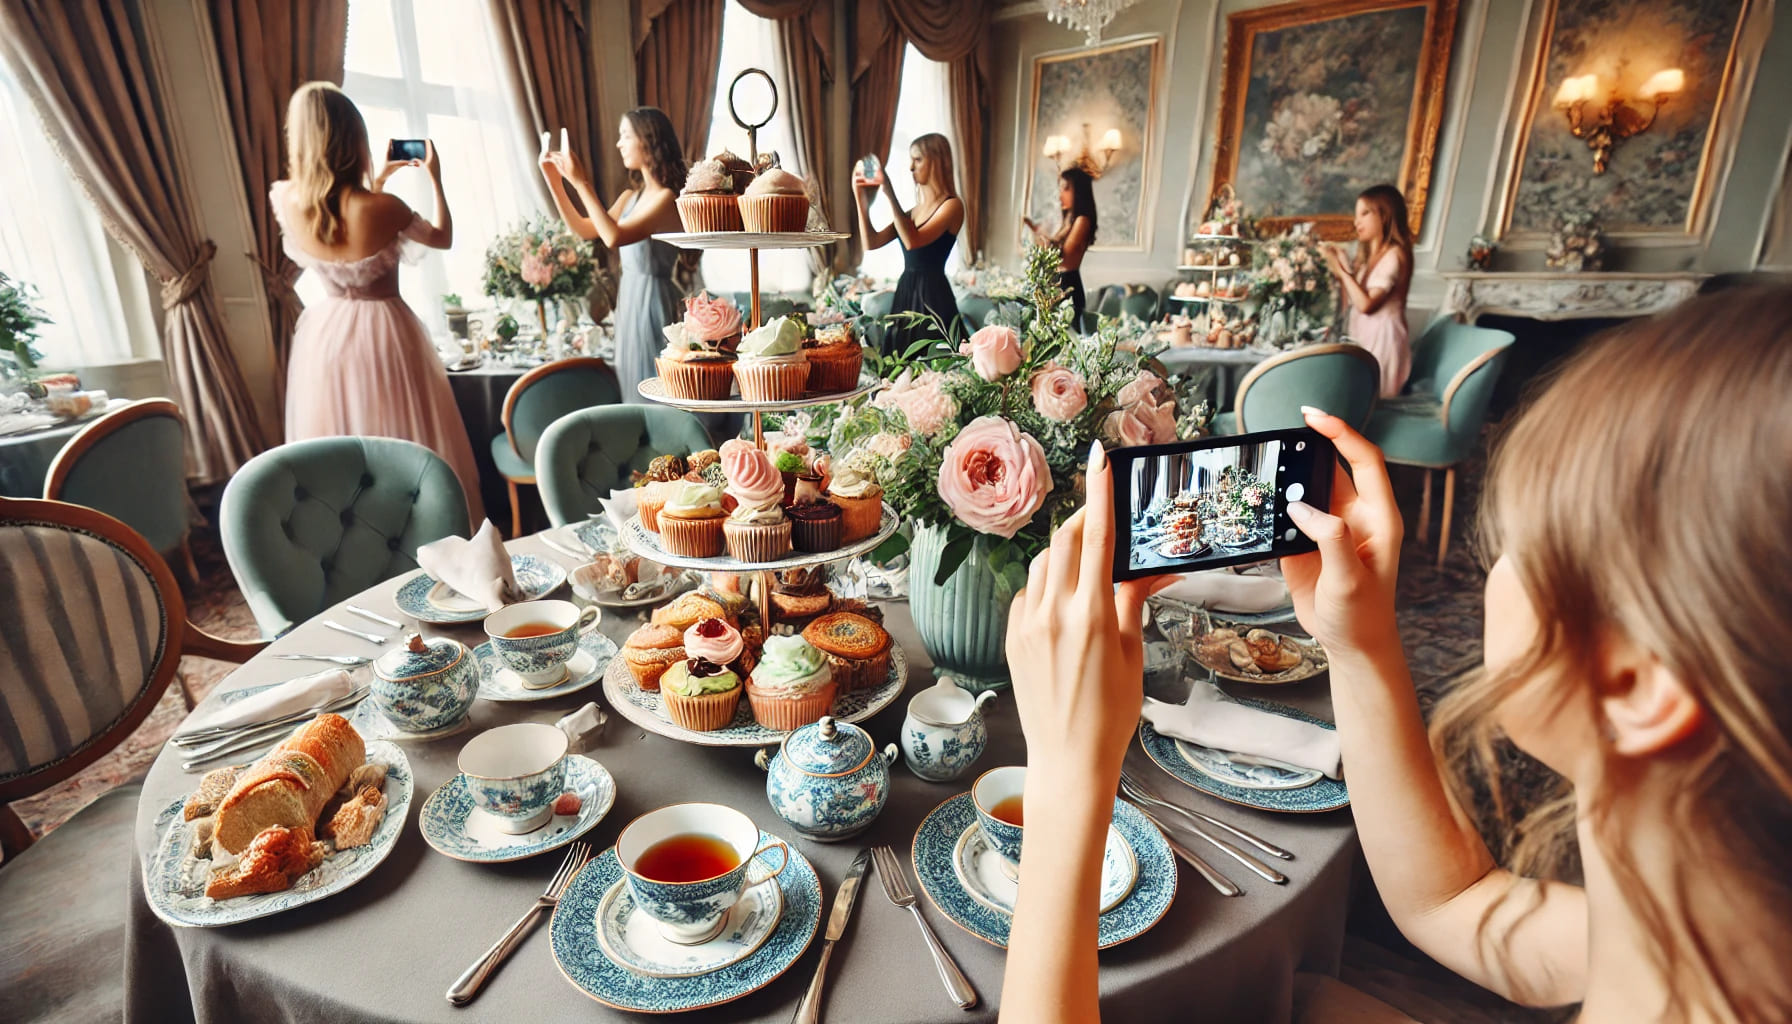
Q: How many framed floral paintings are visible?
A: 3